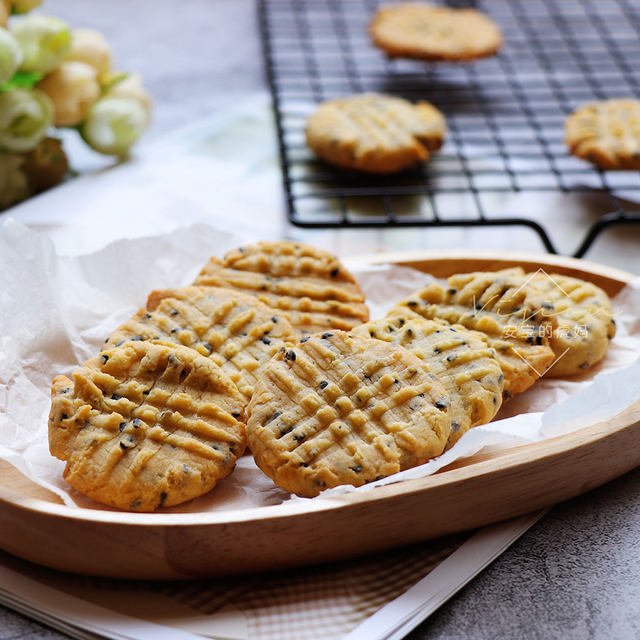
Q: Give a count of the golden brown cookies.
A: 10